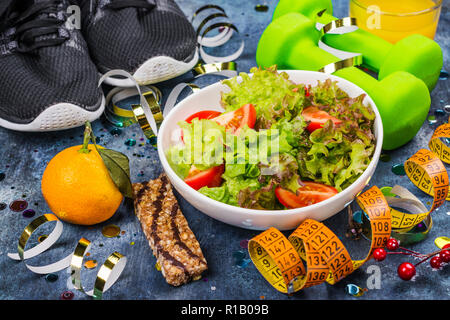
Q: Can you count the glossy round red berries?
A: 6